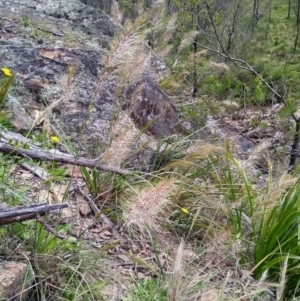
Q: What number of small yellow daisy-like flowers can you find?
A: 3